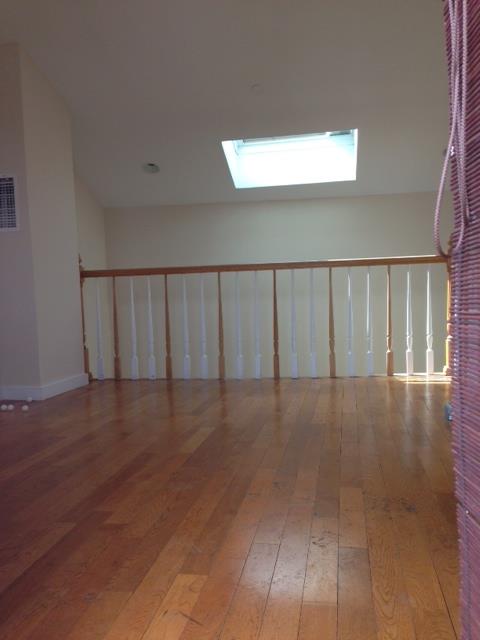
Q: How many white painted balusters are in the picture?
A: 13